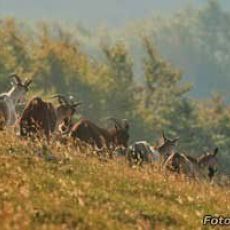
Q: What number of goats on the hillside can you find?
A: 5